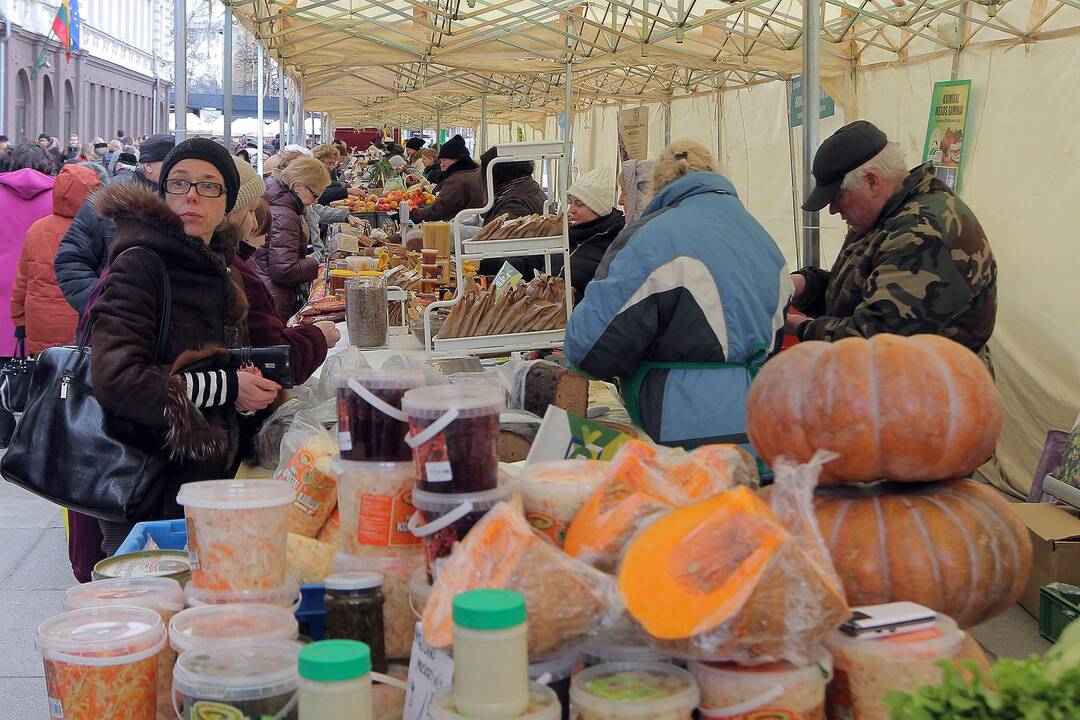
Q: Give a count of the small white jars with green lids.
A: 2